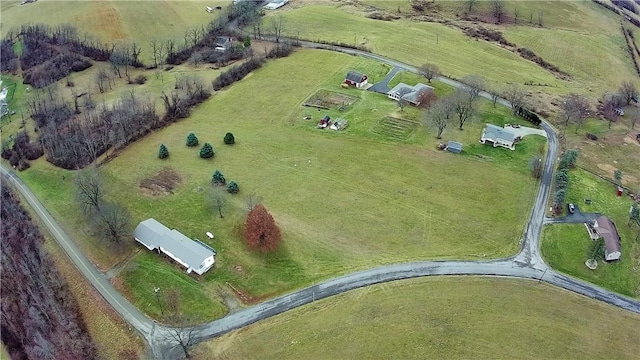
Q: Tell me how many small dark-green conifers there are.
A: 6